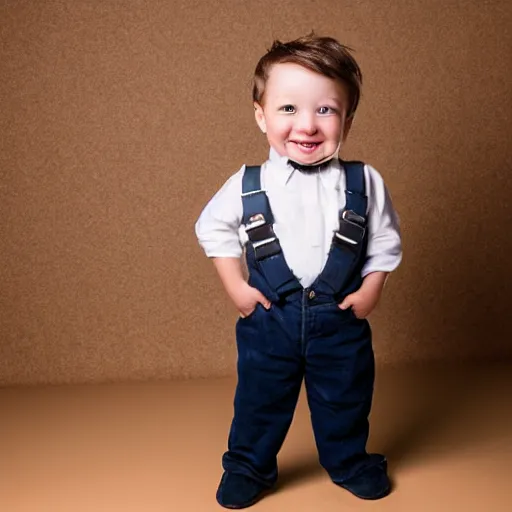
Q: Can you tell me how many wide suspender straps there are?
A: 2